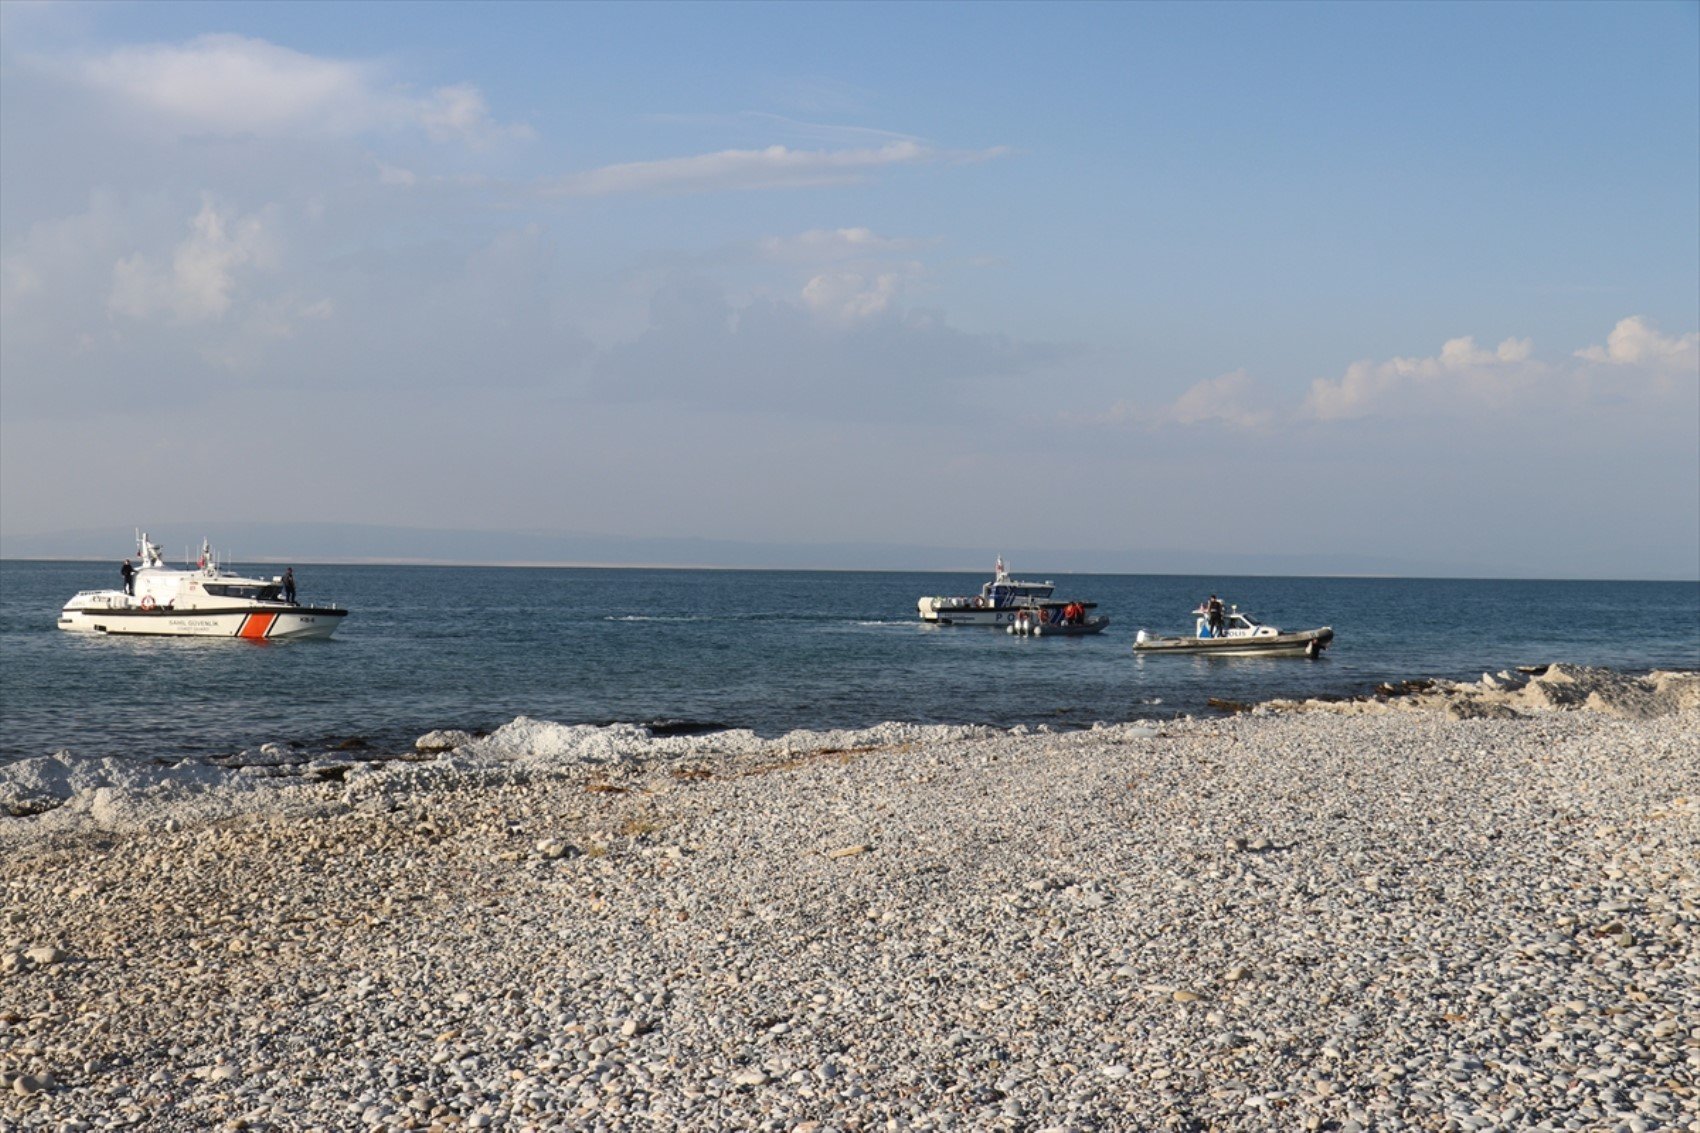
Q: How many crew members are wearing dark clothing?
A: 3